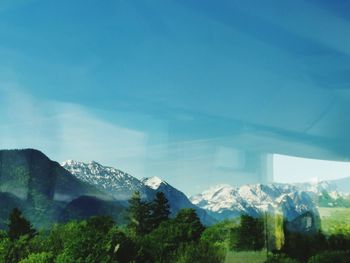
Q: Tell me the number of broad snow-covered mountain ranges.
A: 2